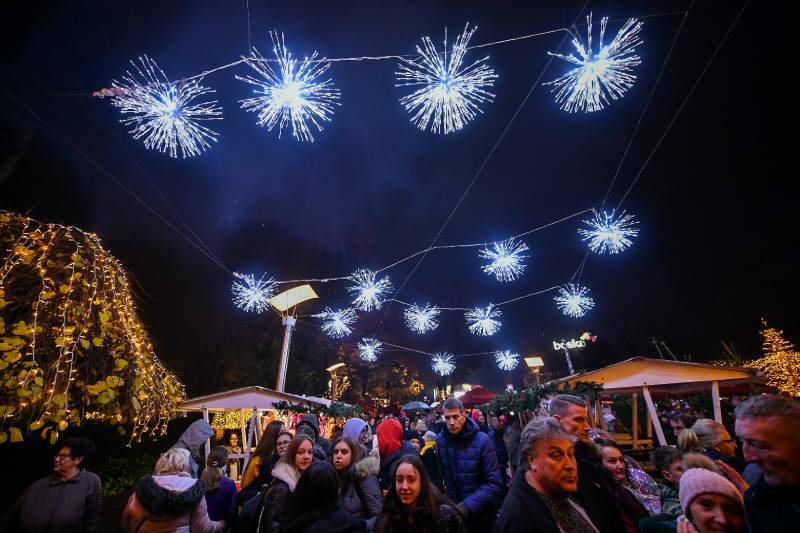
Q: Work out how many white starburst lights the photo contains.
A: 15